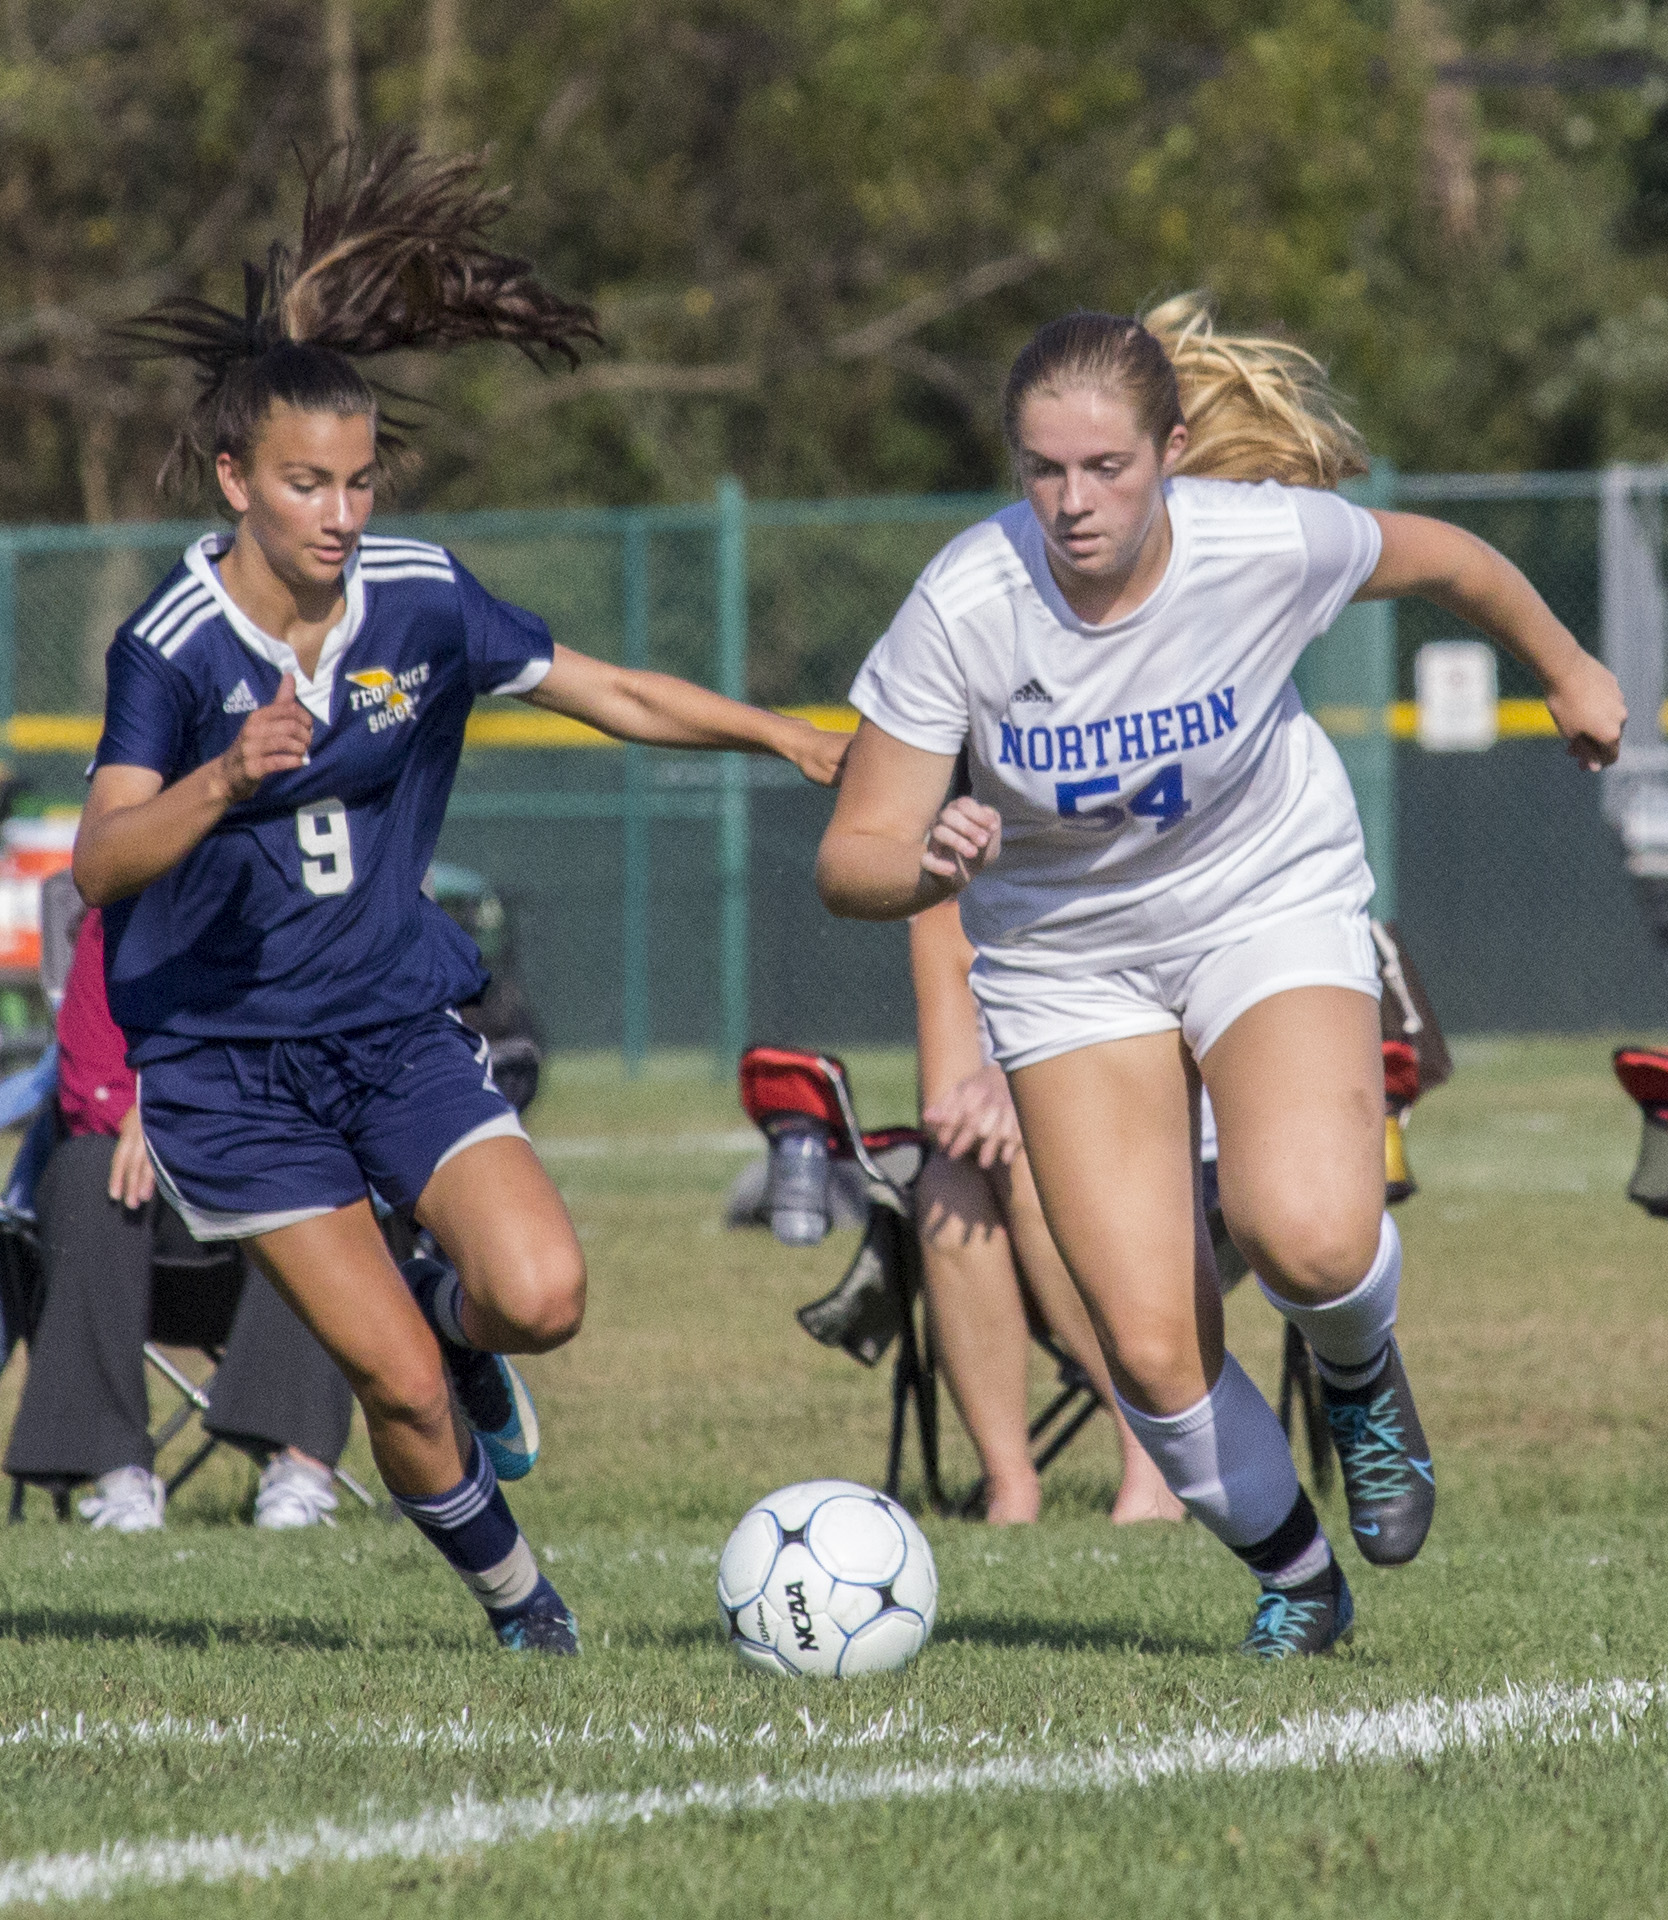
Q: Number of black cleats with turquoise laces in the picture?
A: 2